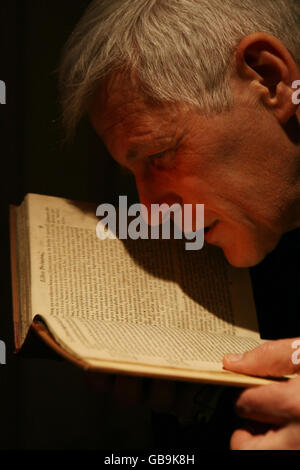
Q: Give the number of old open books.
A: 1